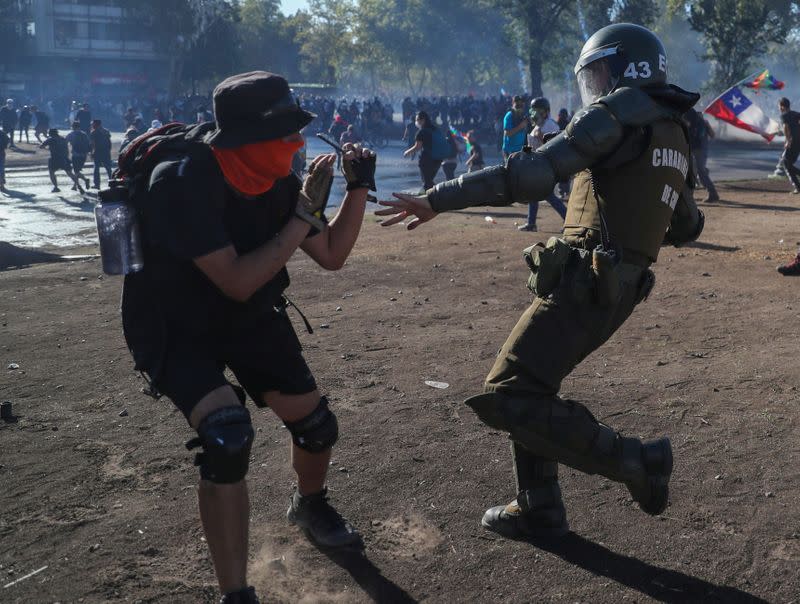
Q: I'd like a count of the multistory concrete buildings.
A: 1